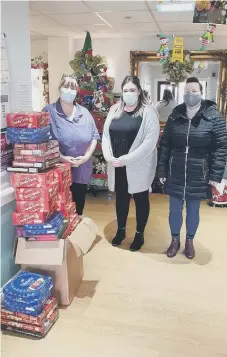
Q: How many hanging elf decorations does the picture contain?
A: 2